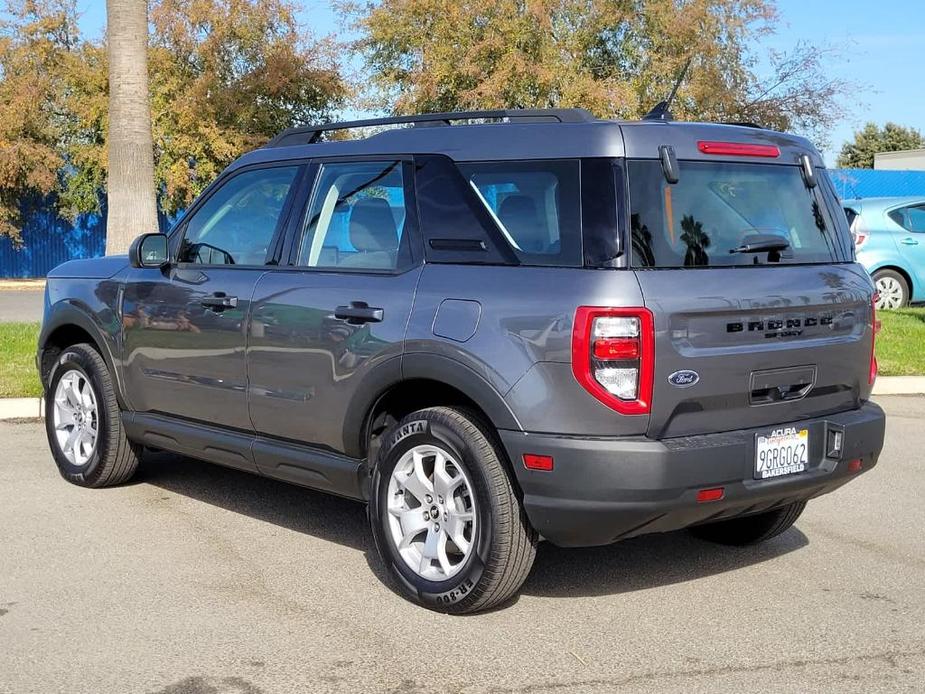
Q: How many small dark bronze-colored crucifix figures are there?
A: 0